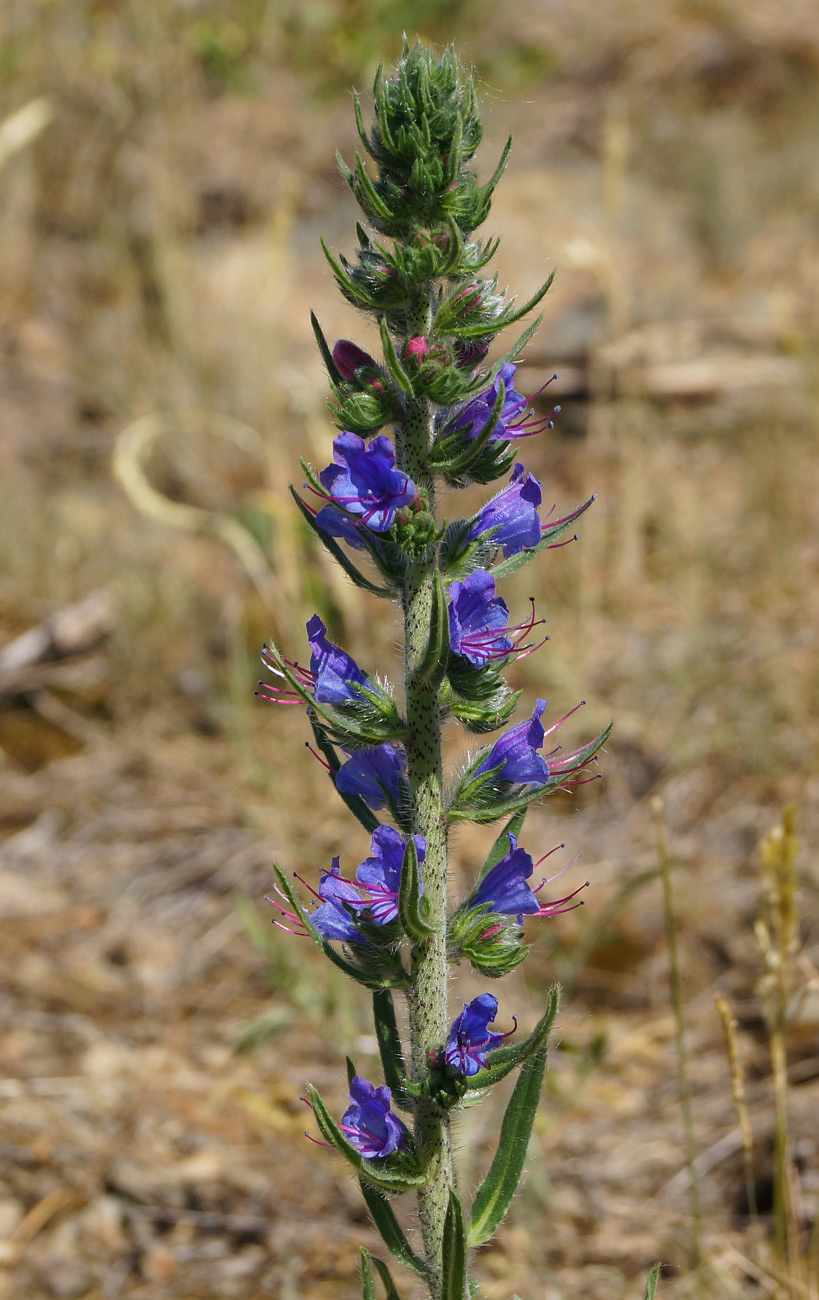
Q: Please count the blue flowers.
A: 13